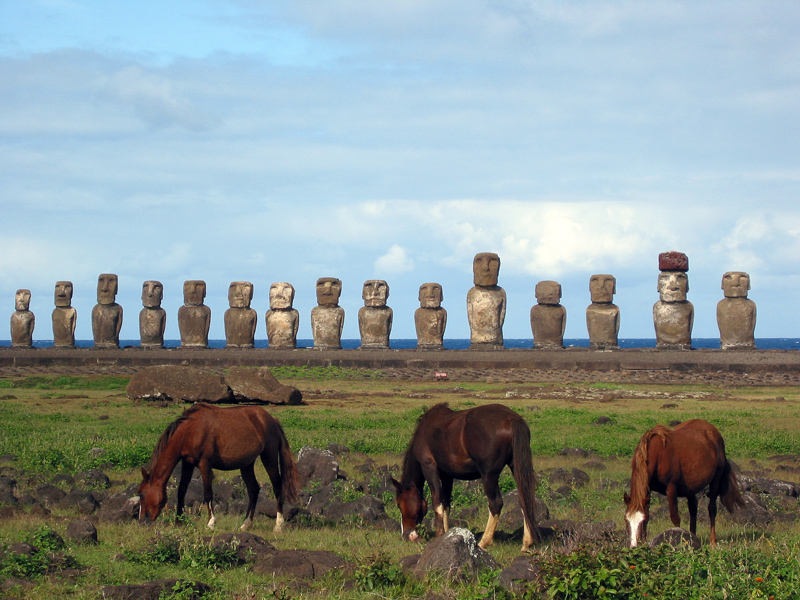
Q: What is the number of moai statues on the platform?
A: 15